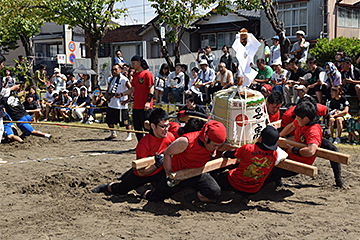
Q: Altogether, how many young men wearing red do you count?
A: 8